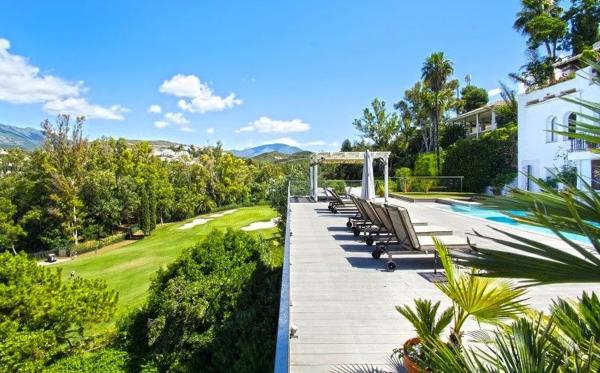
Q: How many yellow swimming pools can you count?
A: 0